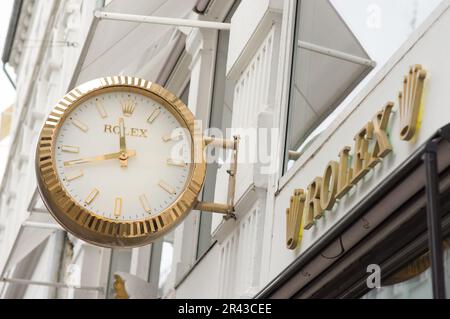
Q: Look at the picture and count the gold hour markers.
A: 11